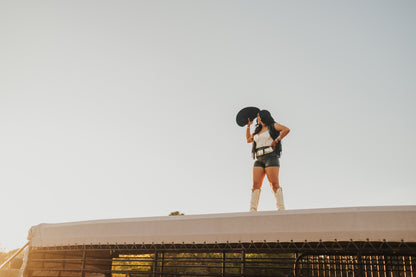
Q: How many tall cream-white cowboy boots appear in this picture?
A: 2